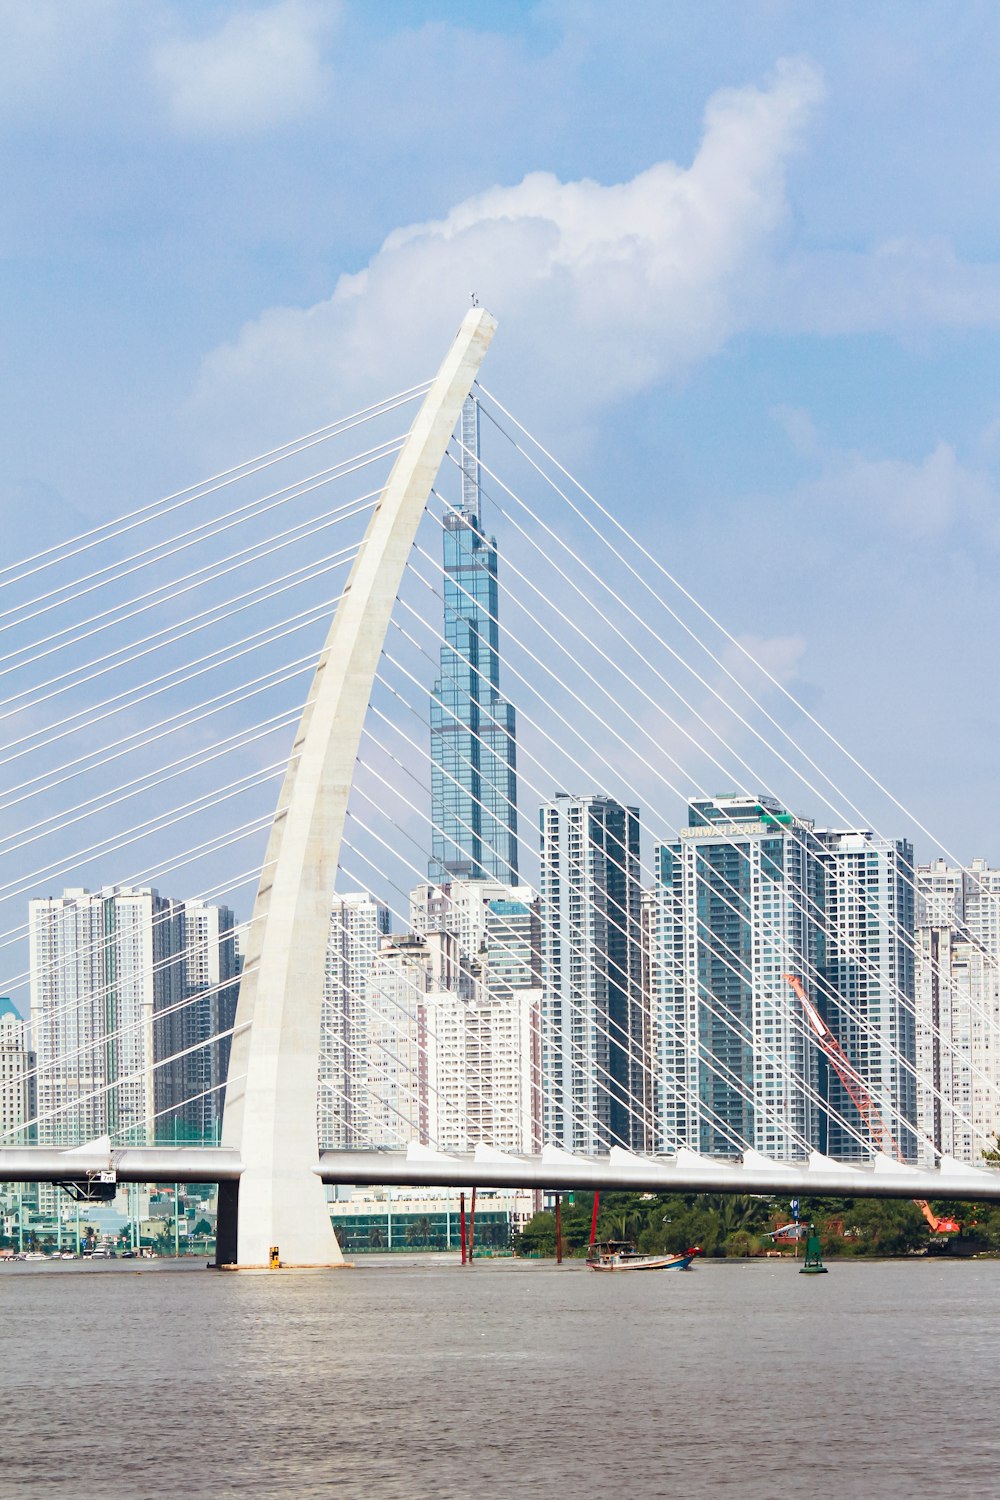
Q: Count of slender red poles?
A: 4